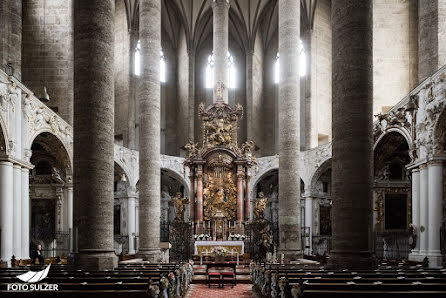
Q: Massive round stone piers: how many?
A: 5